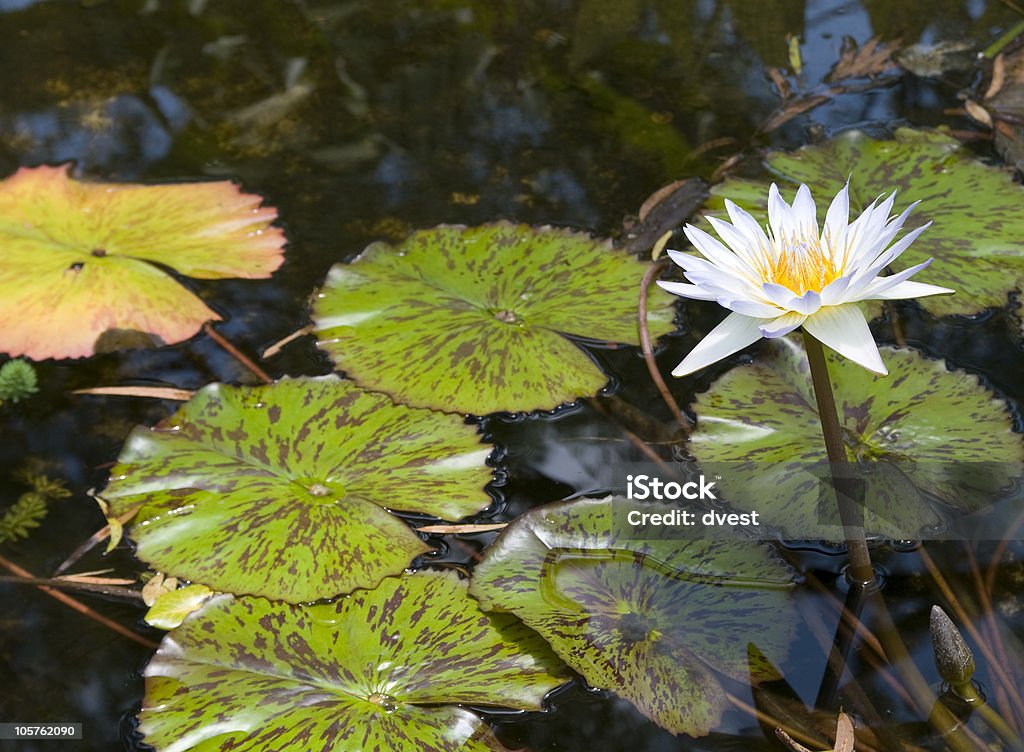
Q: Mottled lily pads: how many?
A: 6